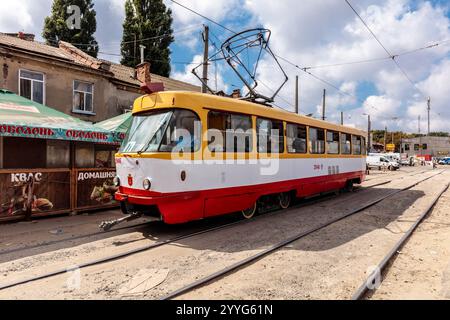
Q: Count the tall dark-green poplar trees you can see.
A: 2